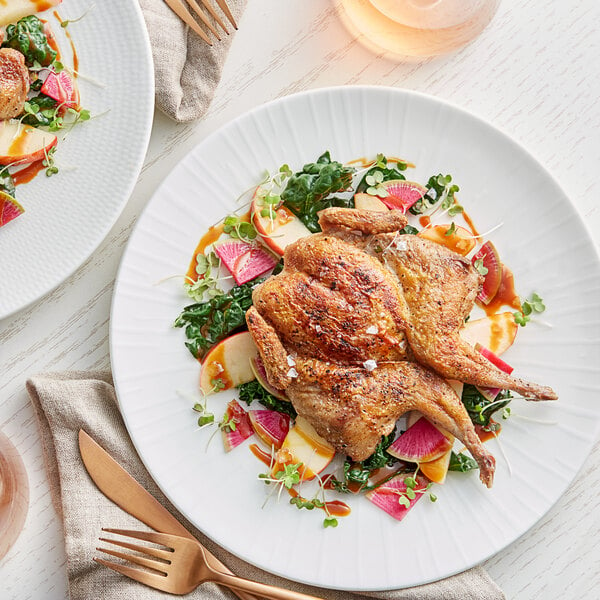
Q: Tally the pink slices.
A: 11